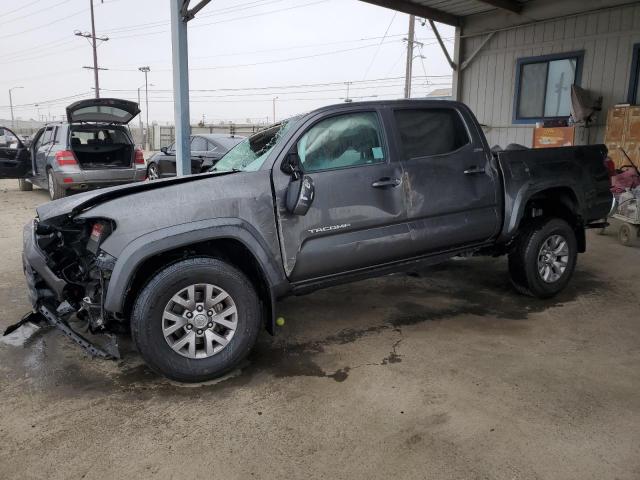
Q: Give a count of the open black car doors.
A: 1